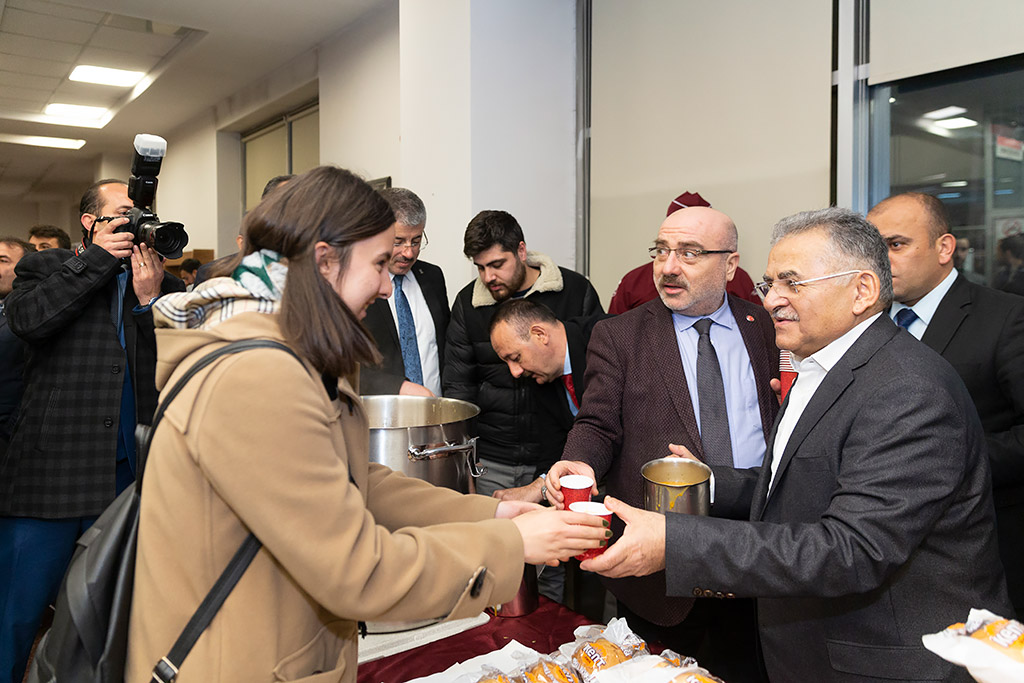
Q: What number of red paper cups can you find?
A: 2